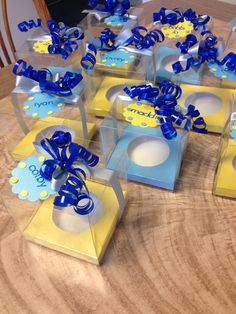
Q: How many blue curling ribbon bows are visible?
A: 8